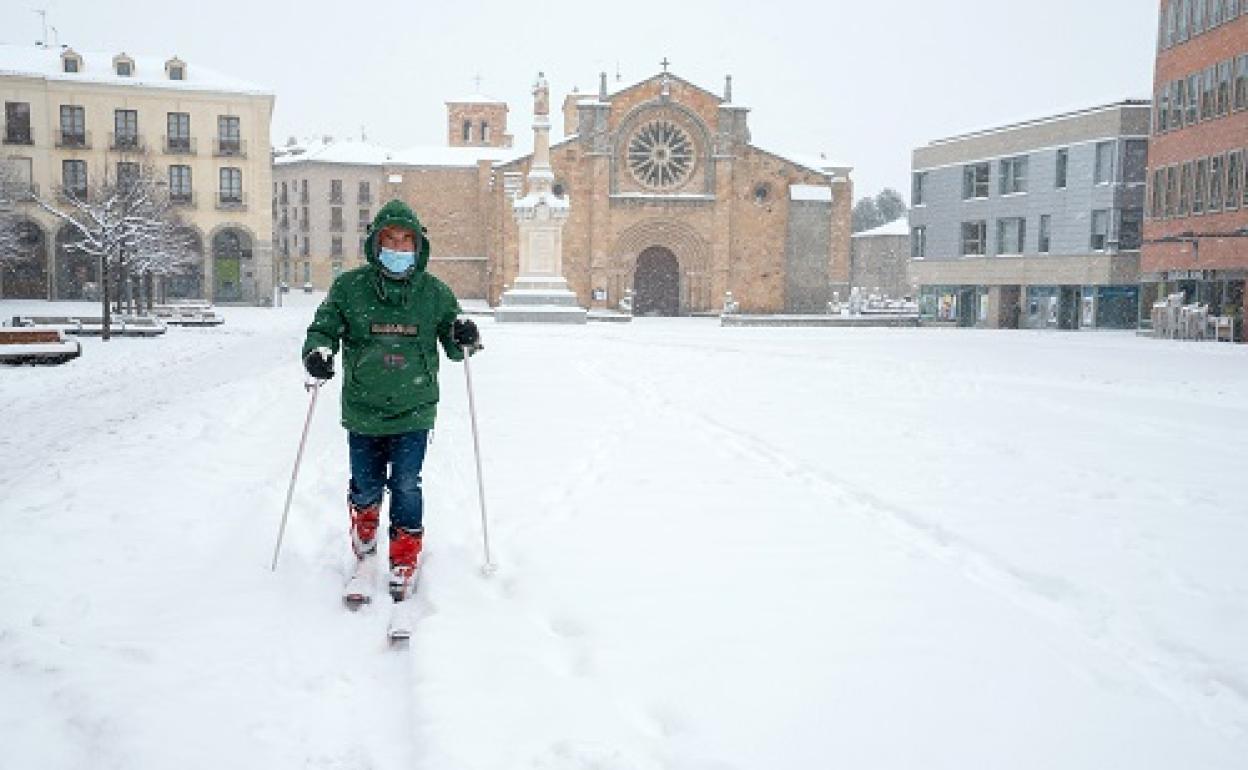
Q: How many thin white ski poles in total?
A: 2